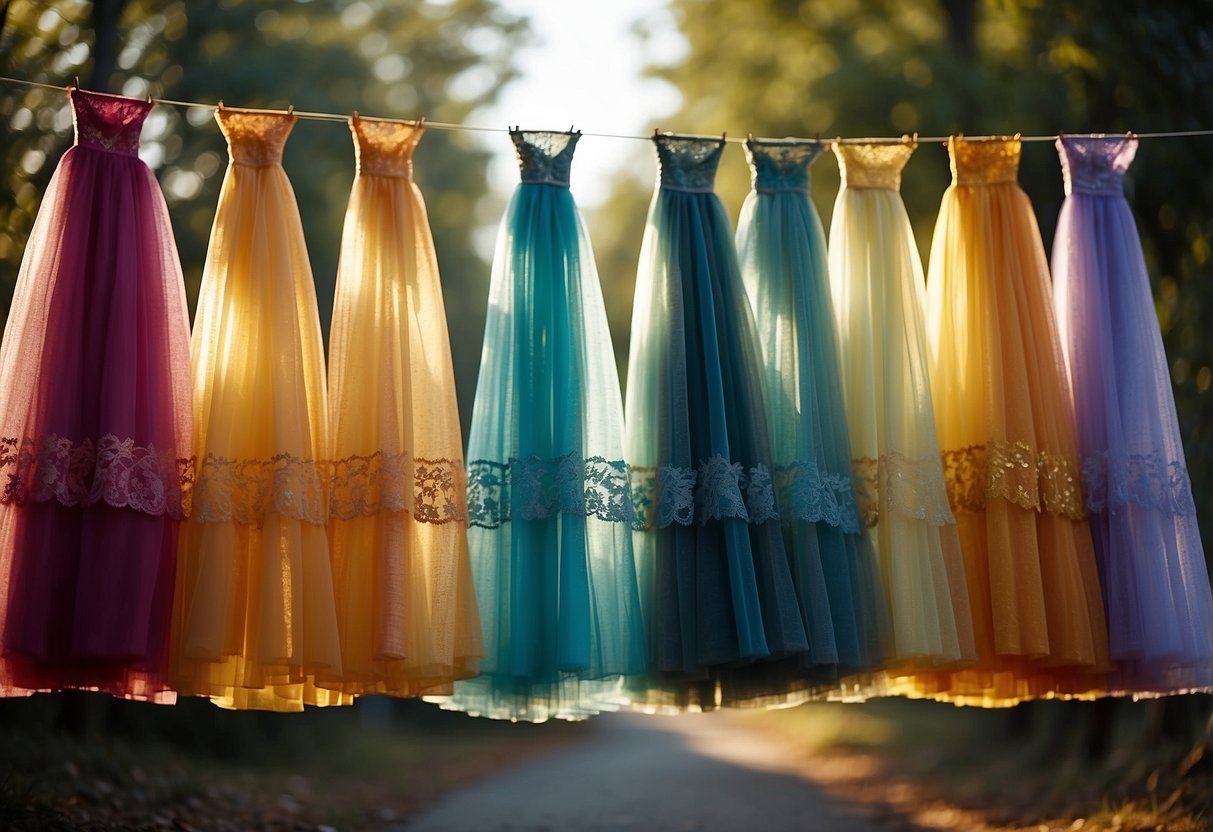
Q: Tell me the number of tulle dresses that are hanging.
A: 9